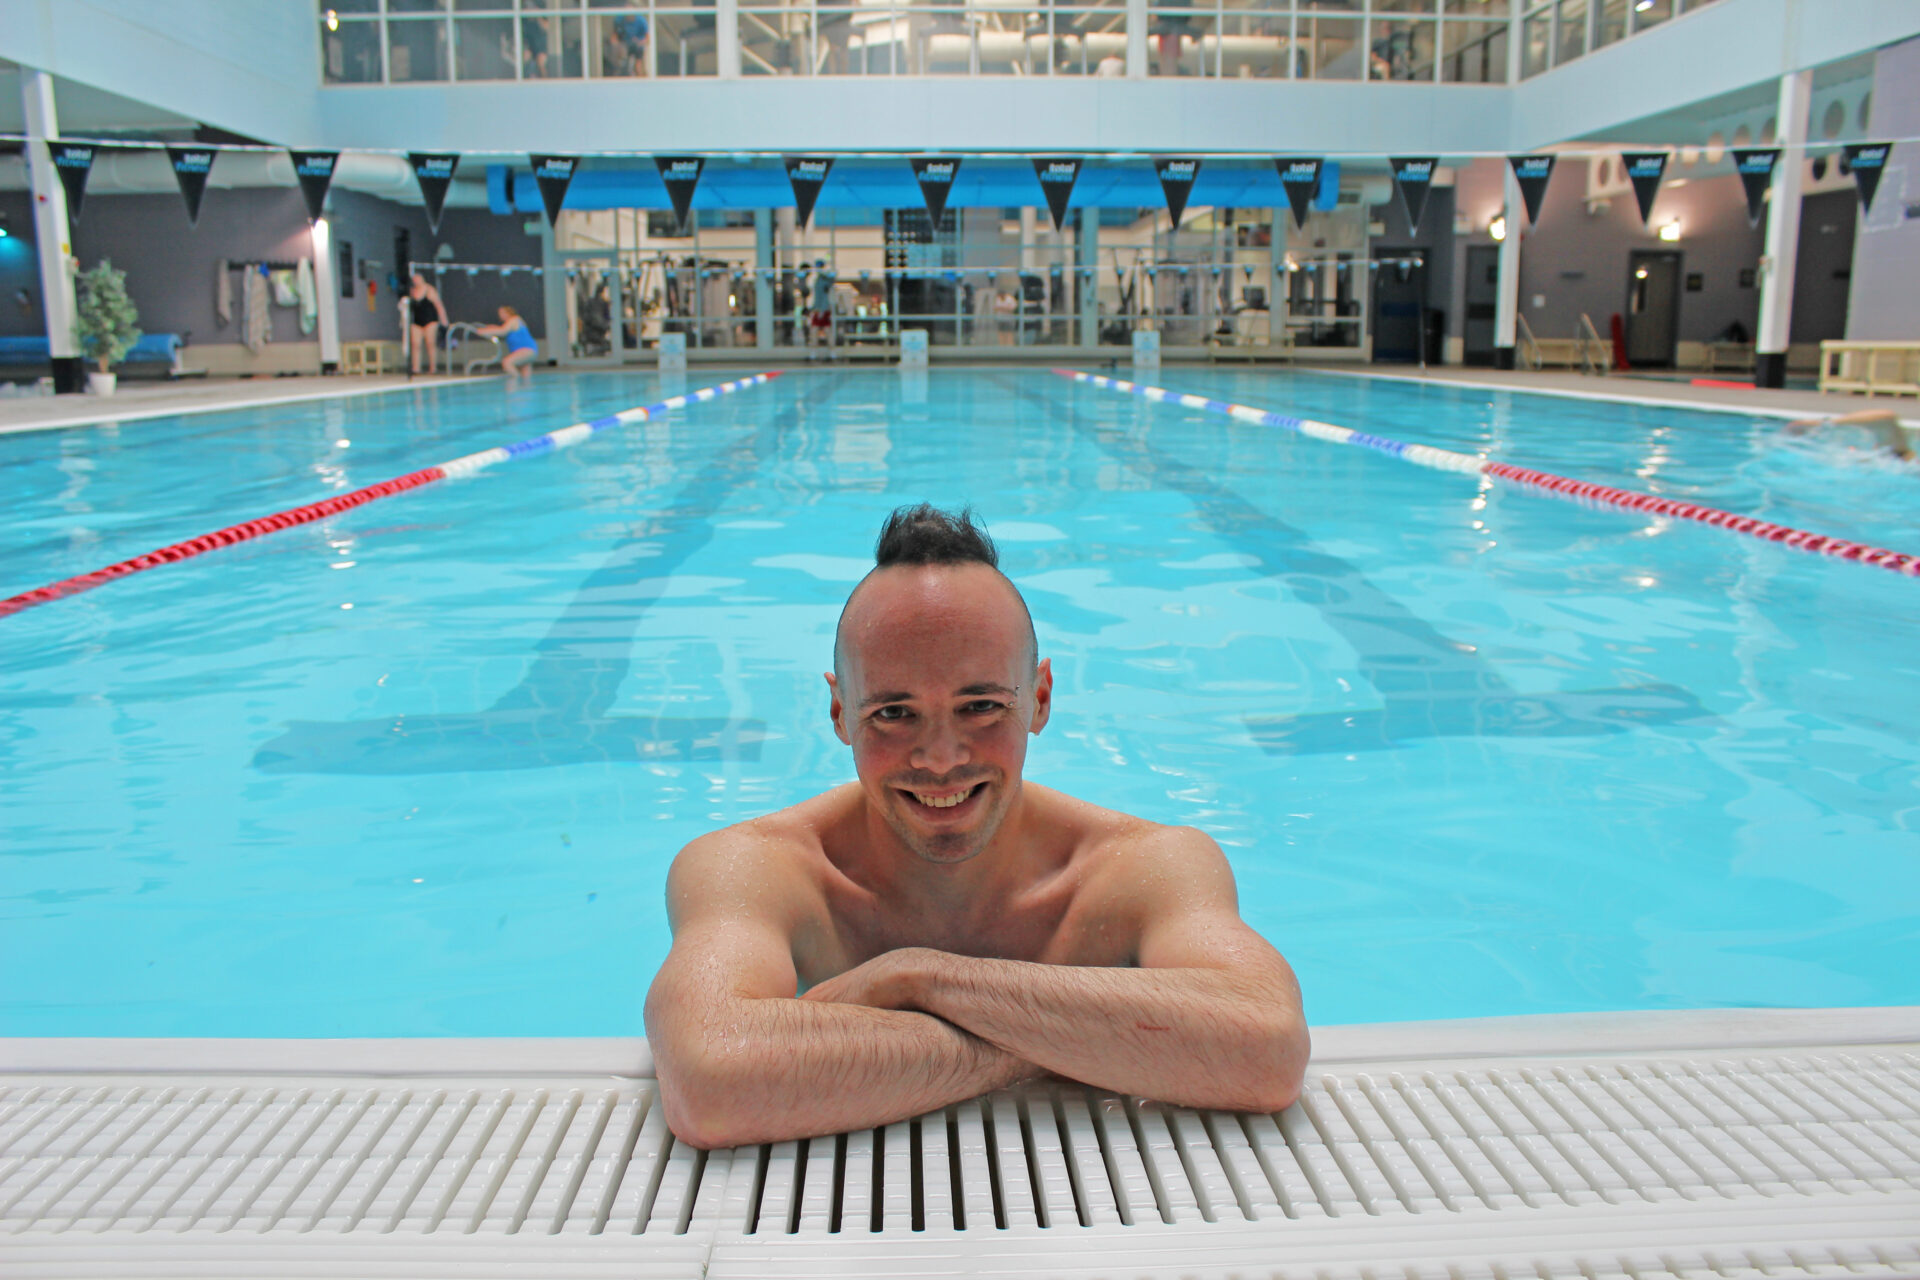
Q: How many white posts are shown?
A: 4